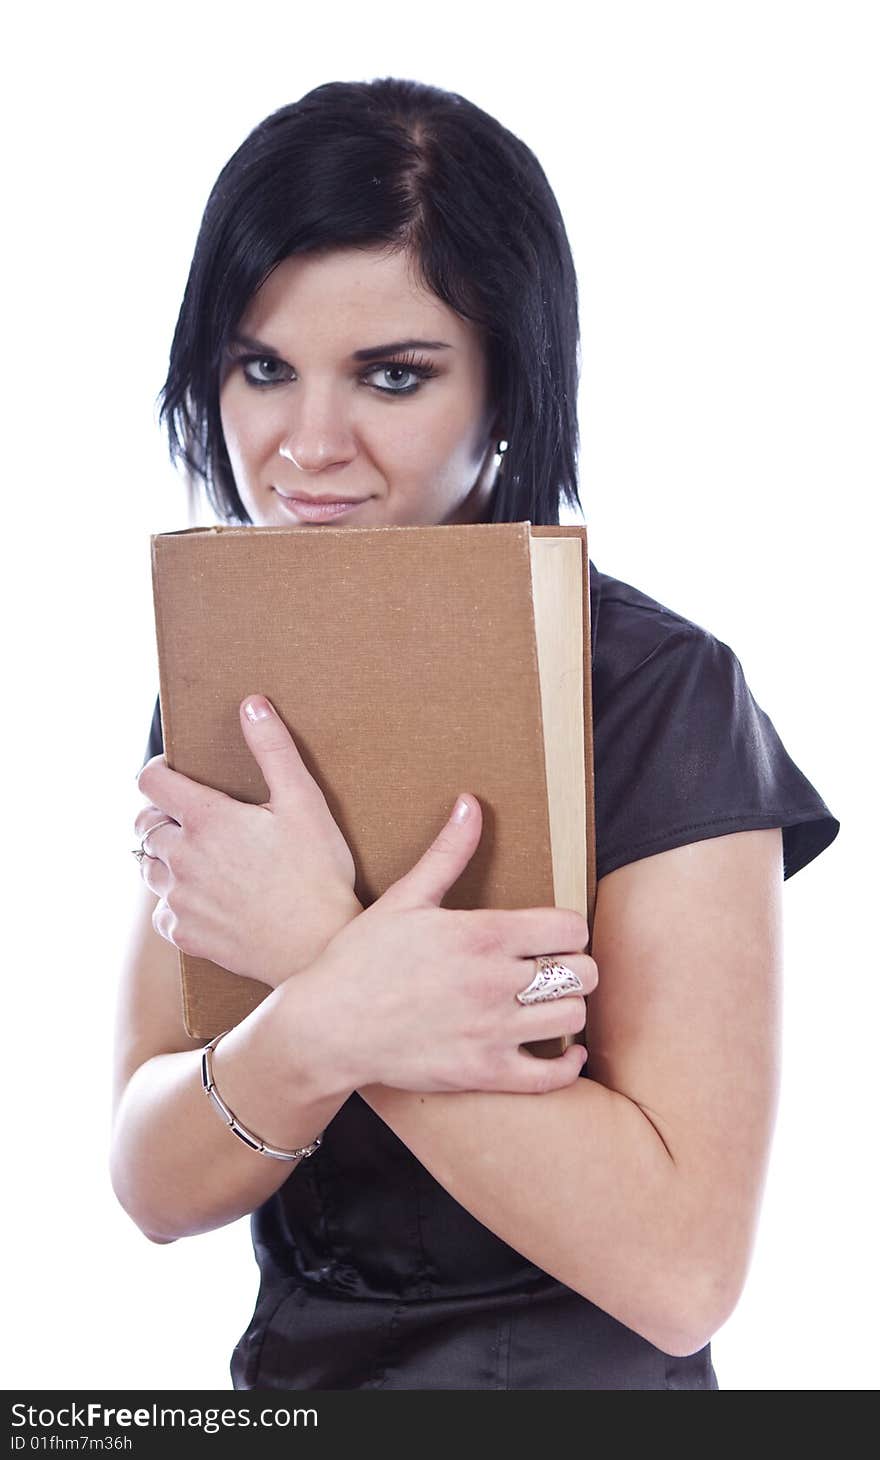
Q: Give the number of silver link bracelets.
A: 1